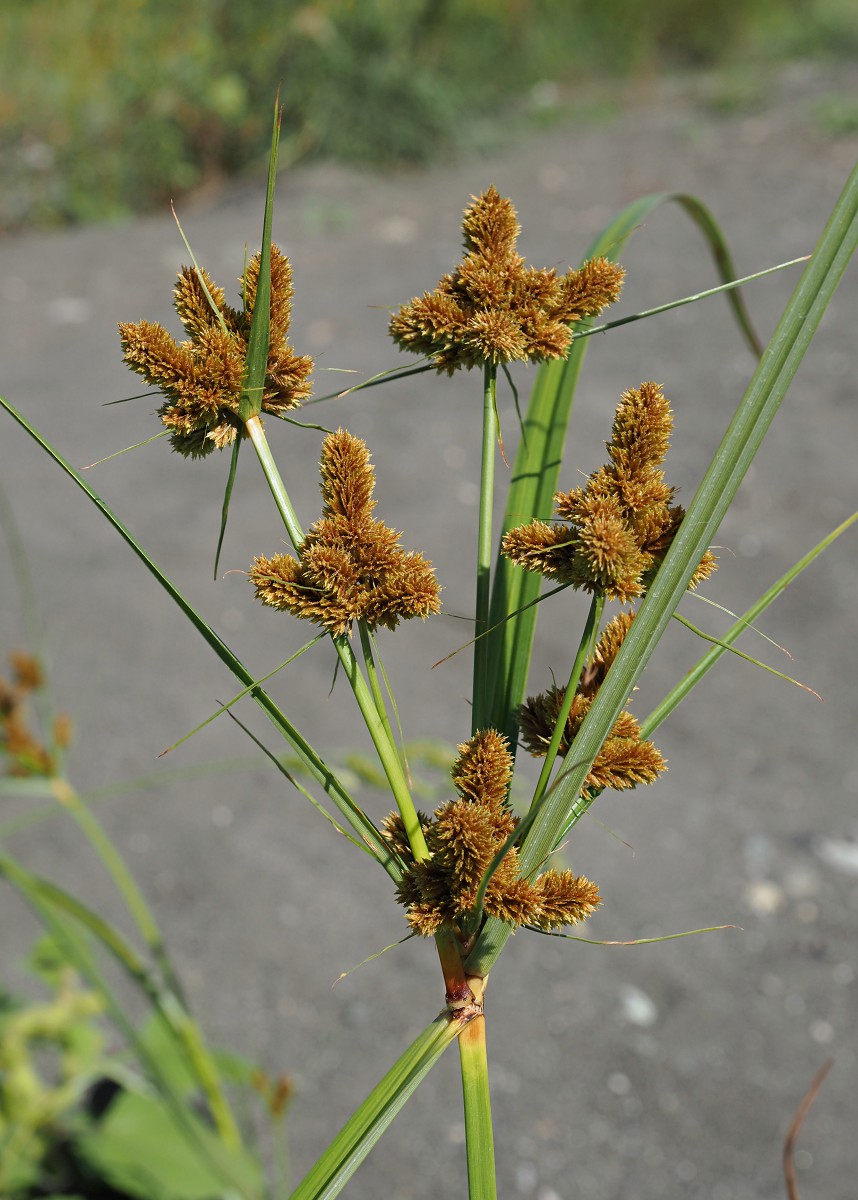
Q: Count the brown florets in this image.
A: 6